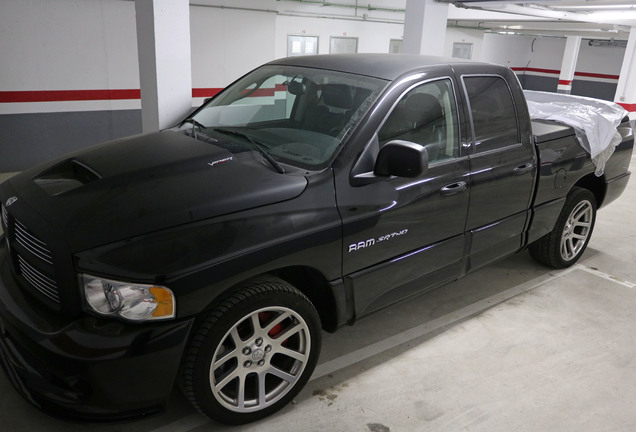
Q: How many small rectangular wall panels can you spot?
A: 4